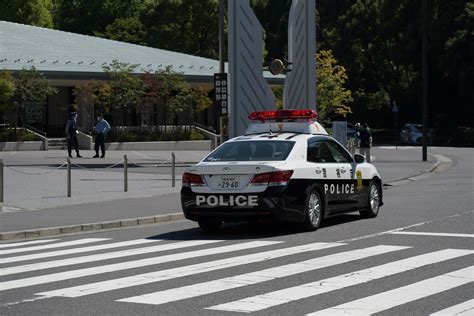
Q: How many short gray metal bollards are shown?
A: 4